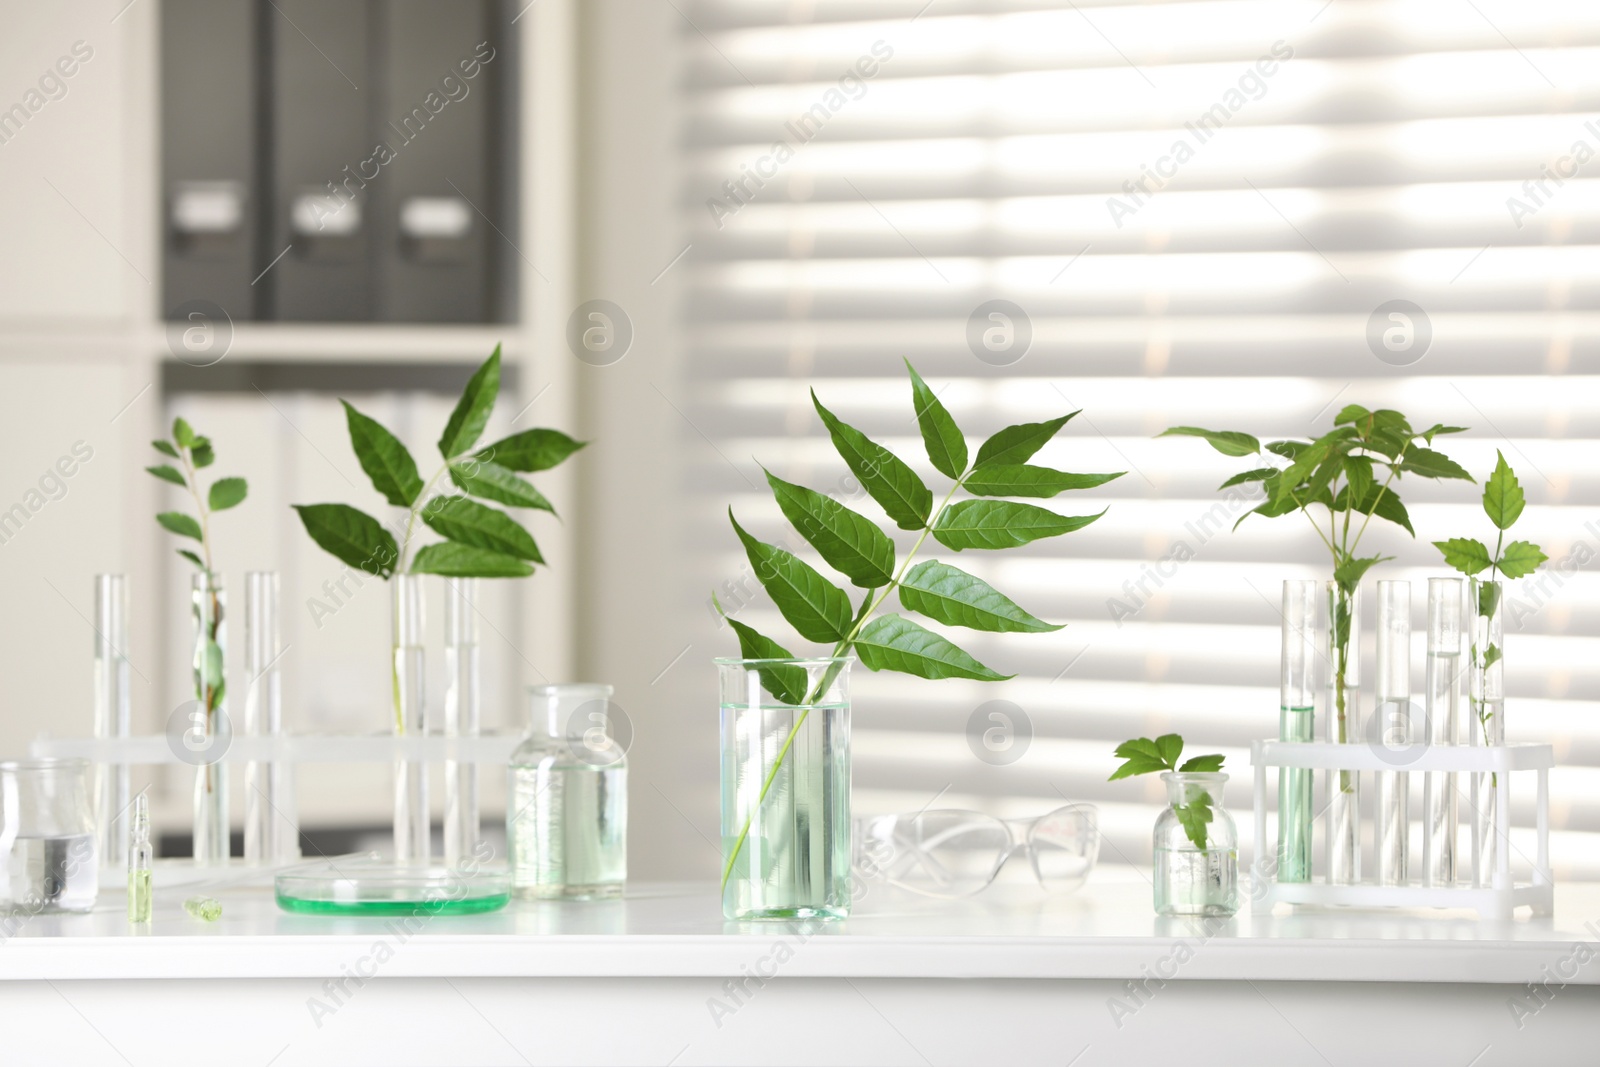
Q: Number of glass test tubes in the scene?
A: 10